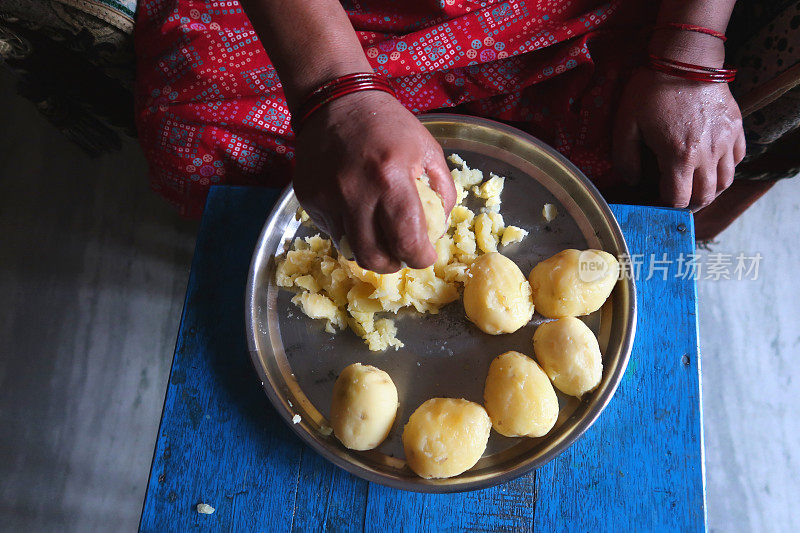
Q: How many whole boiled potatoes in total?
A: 6